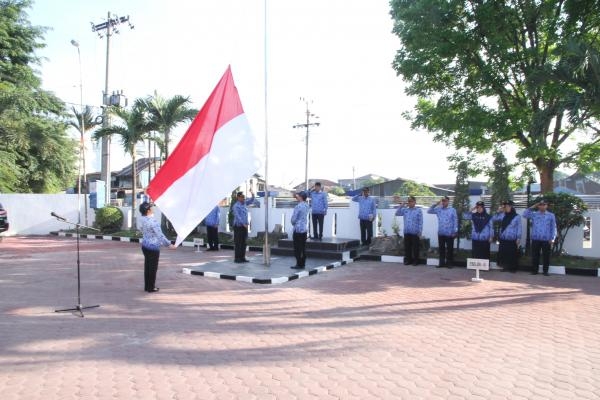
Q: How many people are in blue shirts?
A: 11